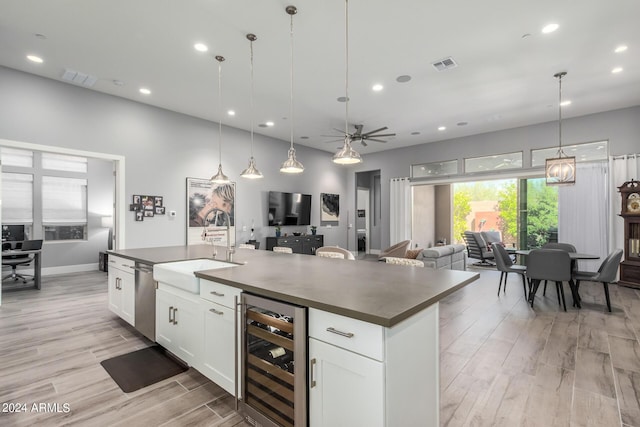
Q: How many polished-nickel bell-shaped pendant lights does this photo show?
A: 4